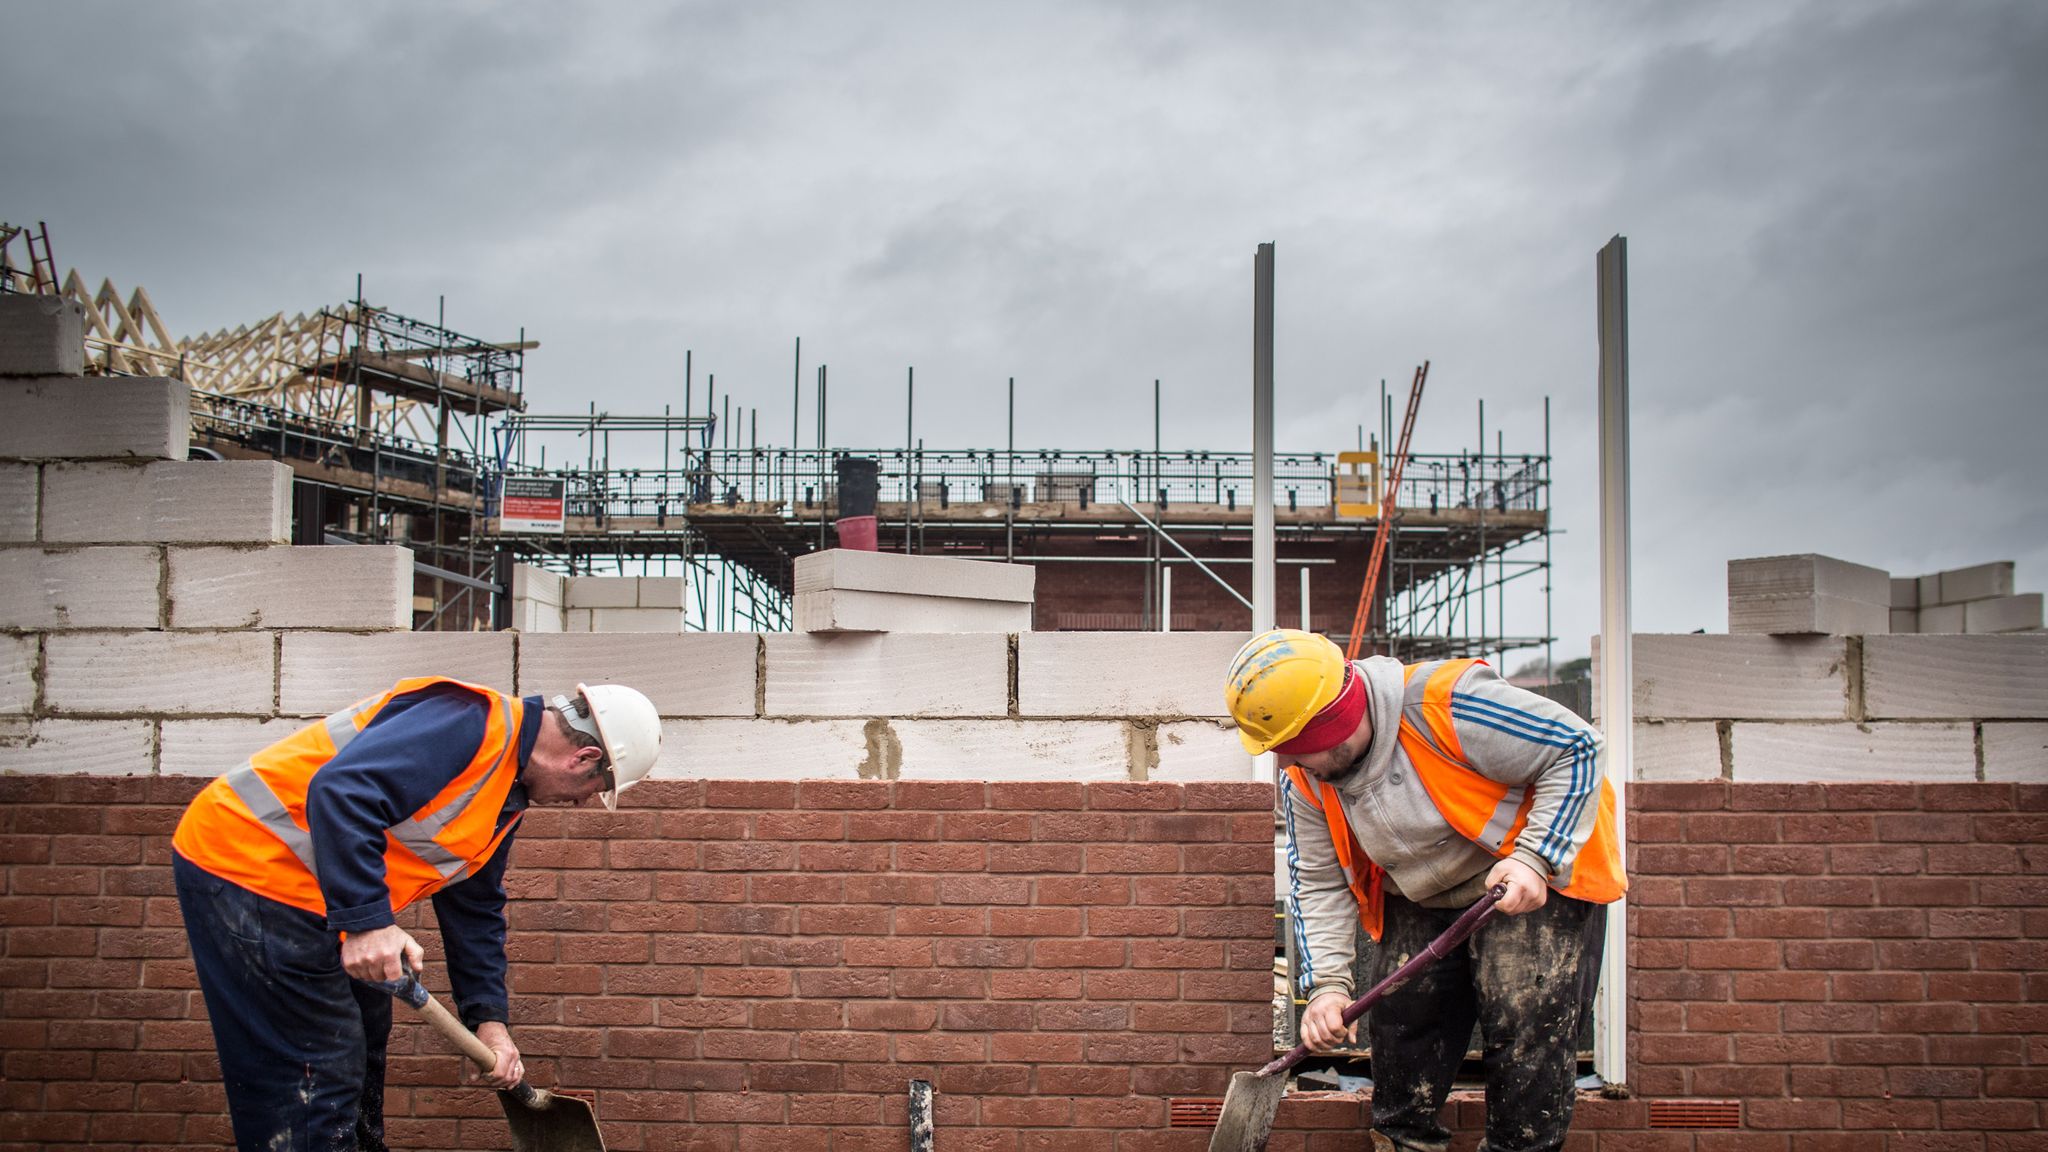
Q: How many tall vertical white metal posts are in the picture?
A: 2